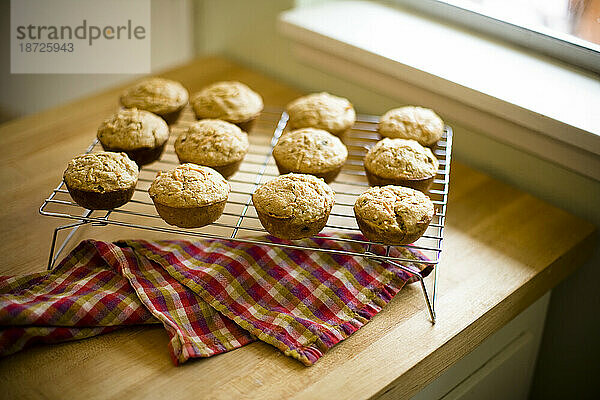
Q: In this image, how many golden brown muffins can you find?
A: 12